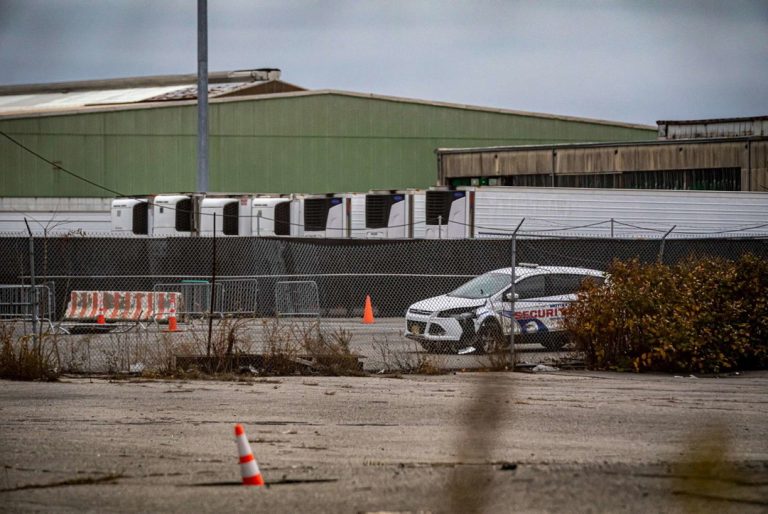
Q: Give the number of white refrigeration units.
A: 7